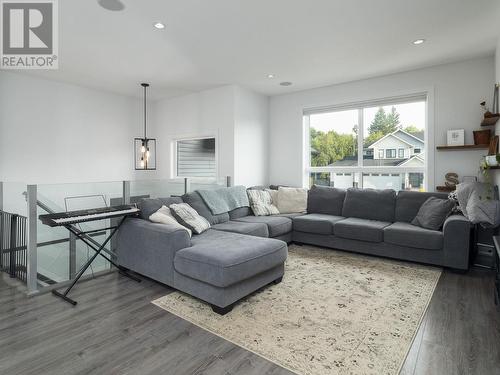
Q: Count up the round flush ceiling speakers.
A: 2